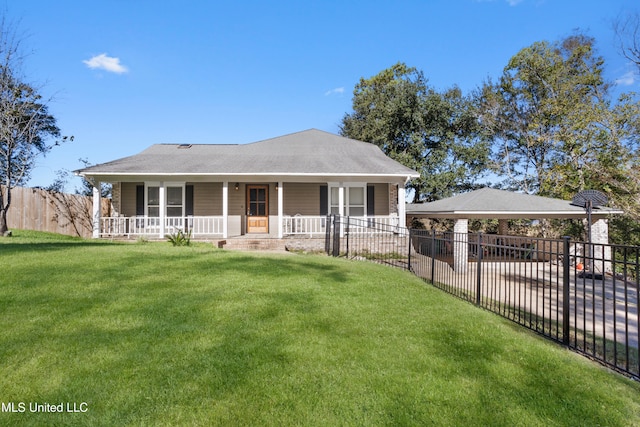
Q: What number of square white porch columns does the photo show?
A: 6